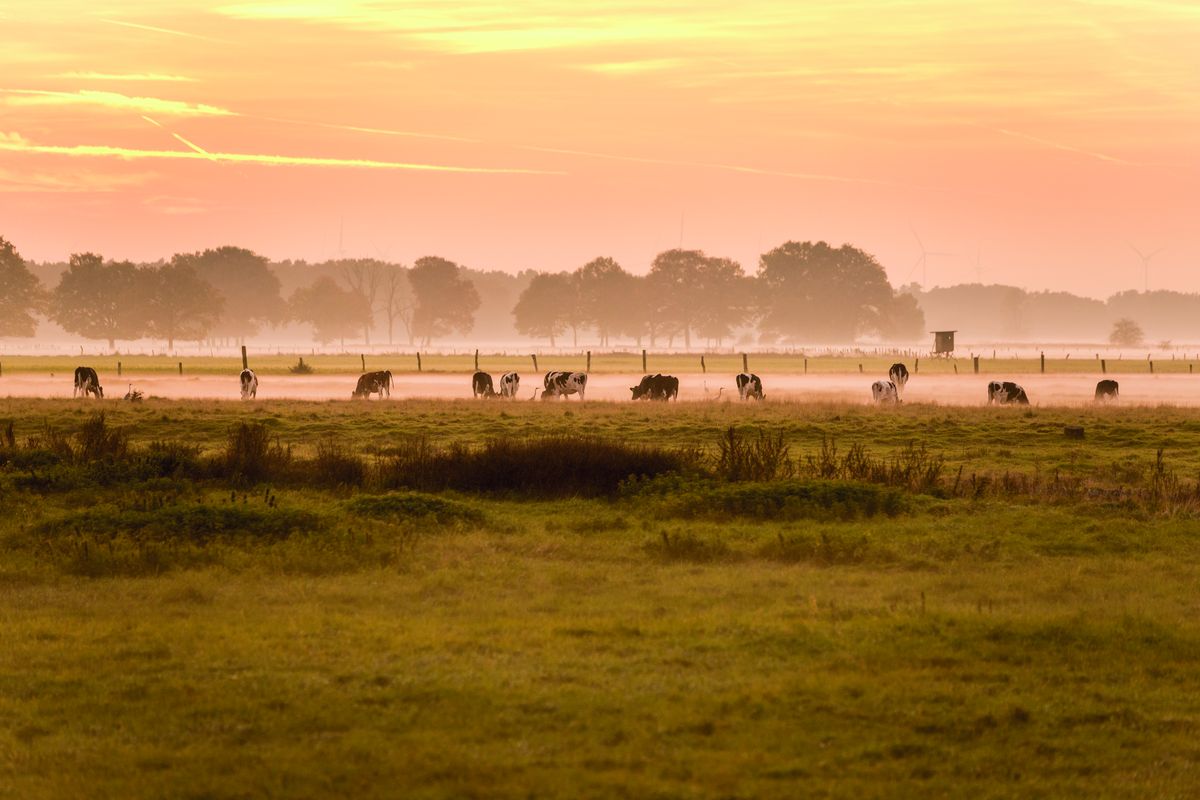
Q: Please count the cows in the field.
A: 12